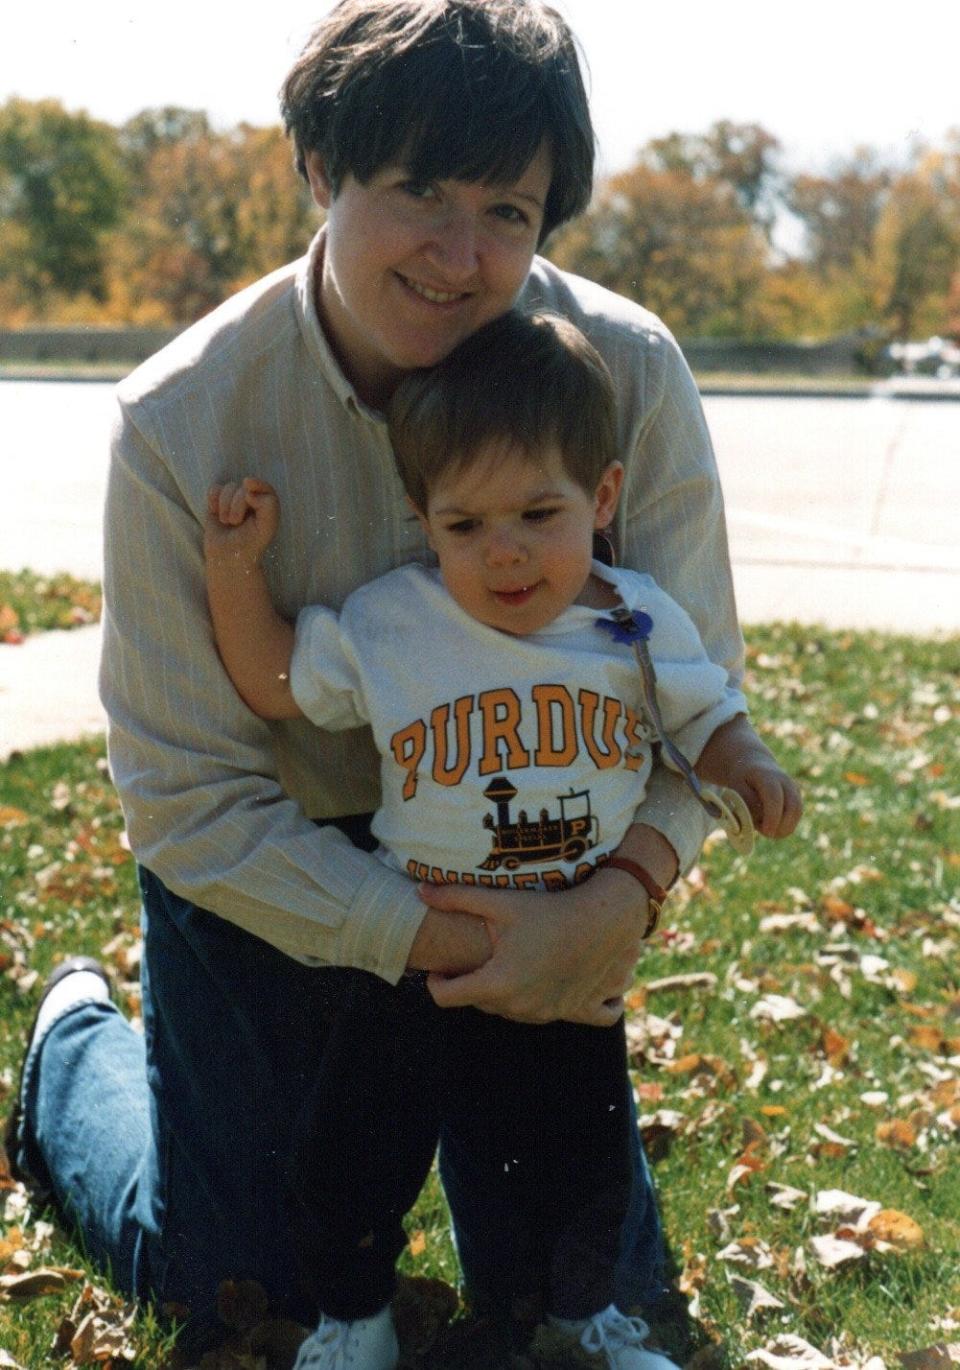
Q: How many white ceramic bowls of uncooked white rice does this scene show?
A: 0